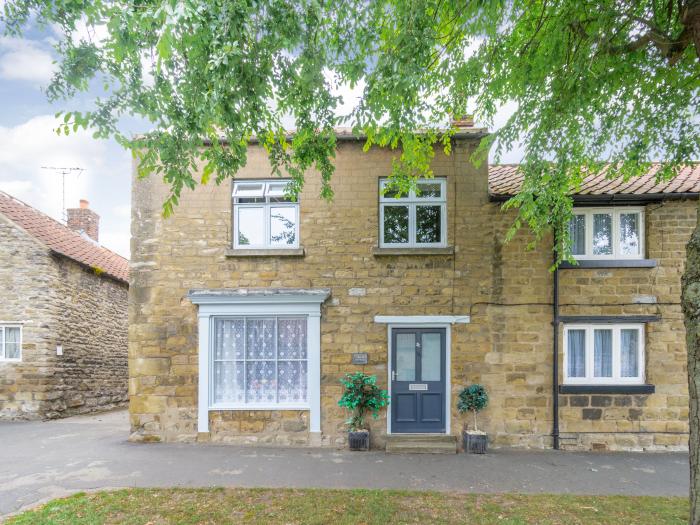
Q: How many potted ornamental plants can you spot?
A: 2